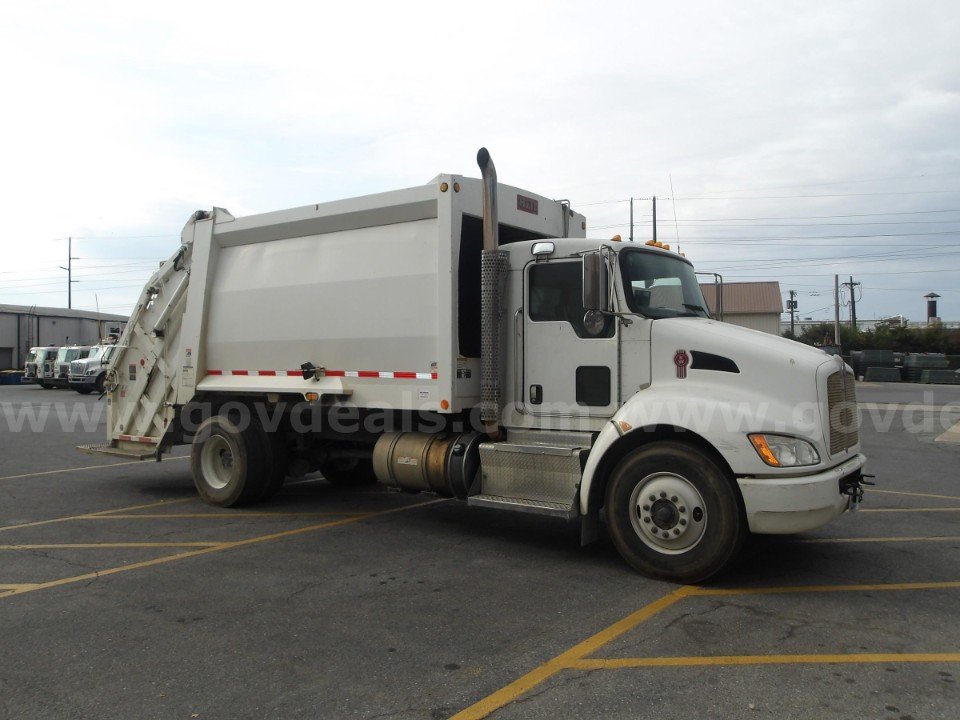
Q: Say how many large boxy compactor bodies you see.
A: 1